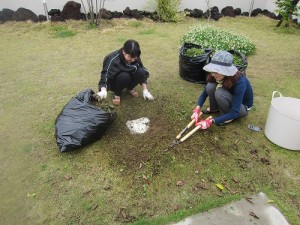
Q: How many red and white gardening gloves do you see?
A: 2